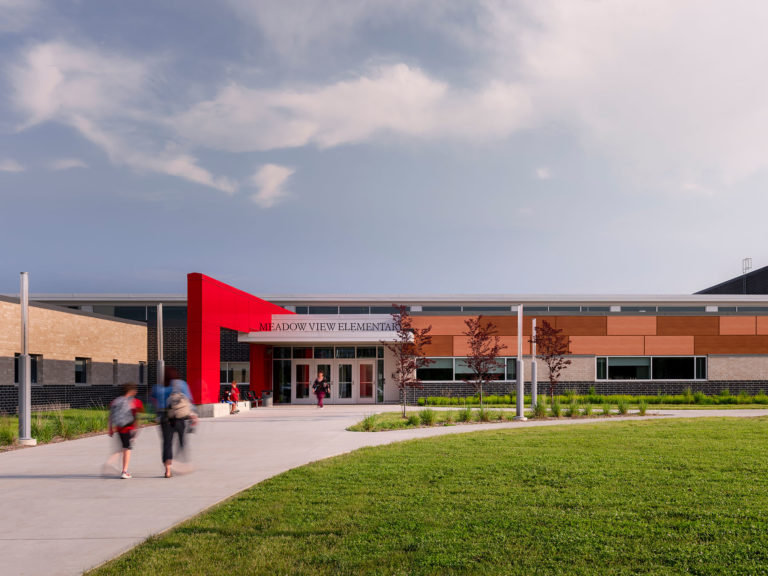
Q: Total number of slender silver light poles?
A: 4